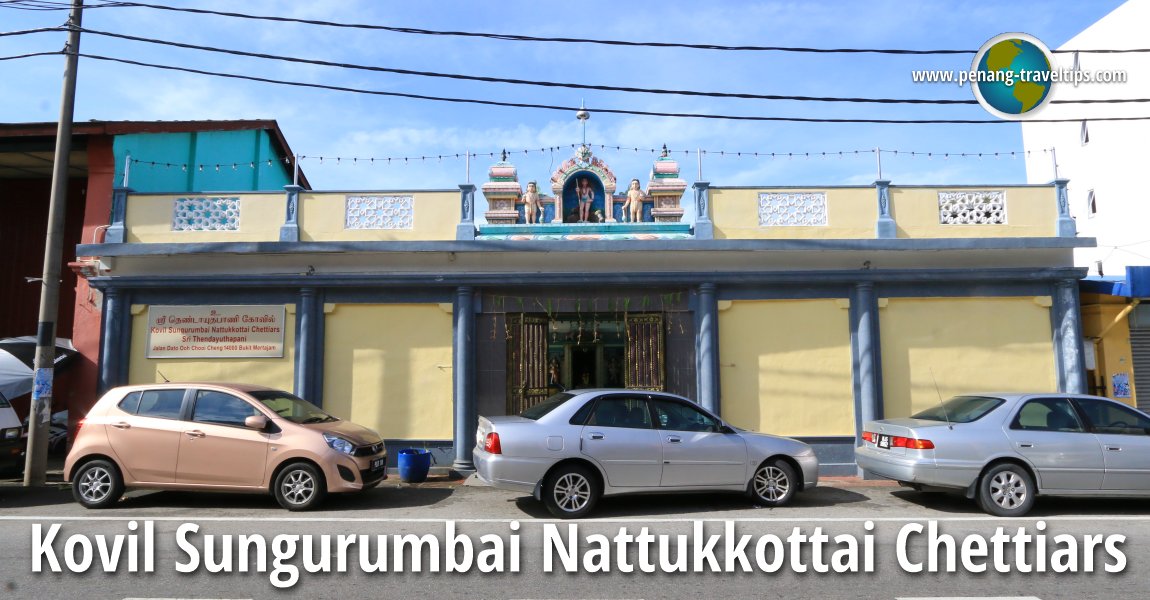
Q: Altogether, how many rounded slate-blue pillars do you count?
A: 6